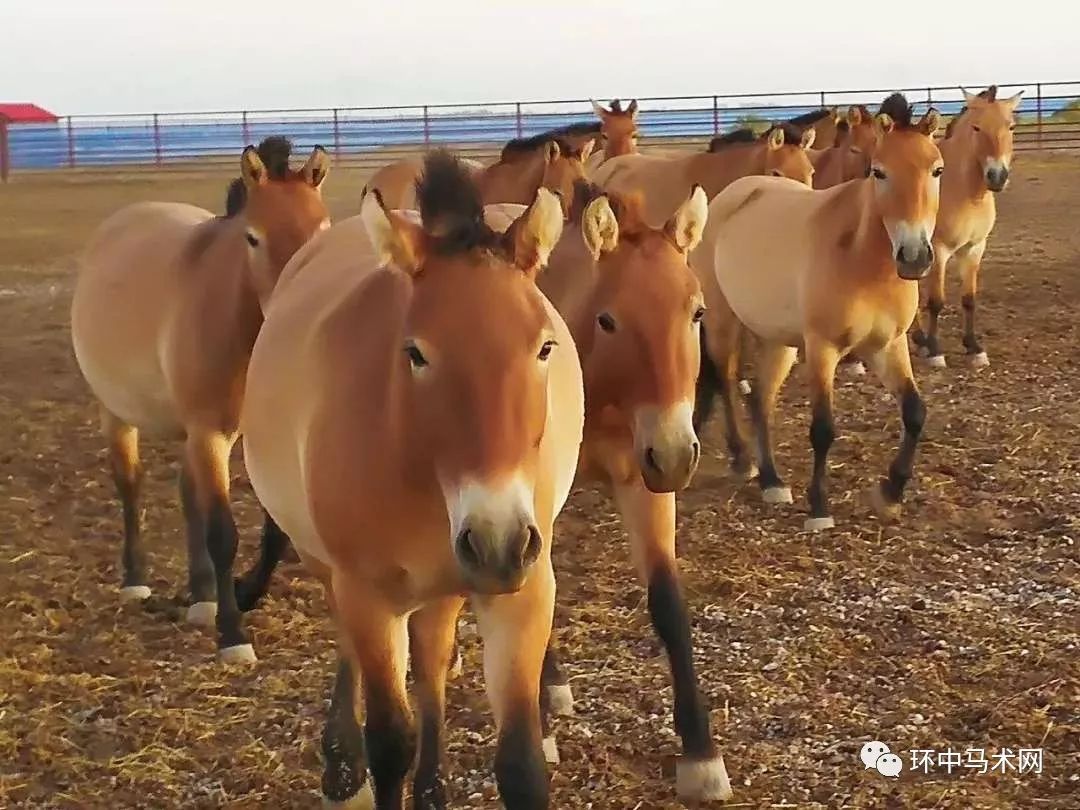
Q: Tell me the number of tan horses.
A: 10